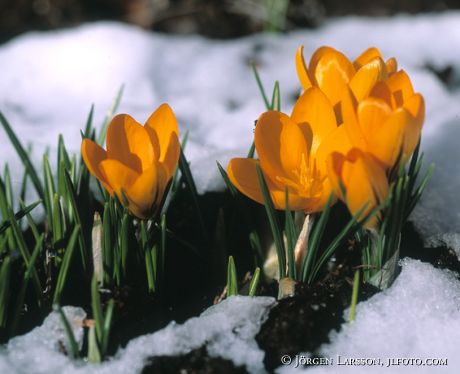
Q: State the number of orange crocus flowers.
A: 5